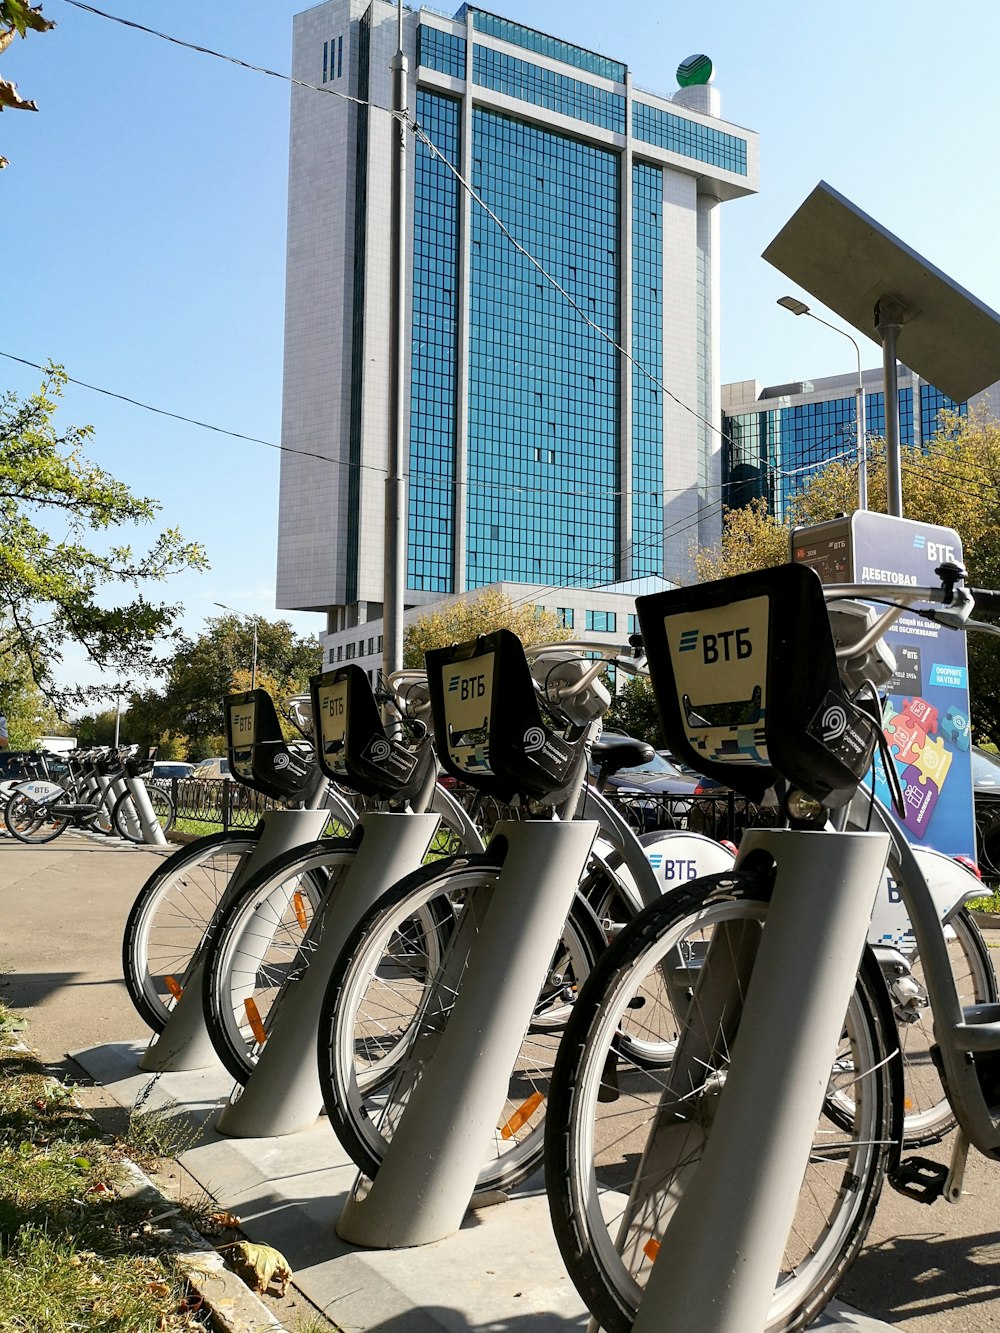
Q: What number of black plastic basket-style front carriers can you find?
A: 4